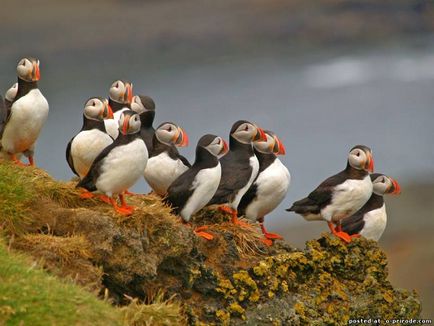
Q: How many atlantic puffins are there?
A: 12